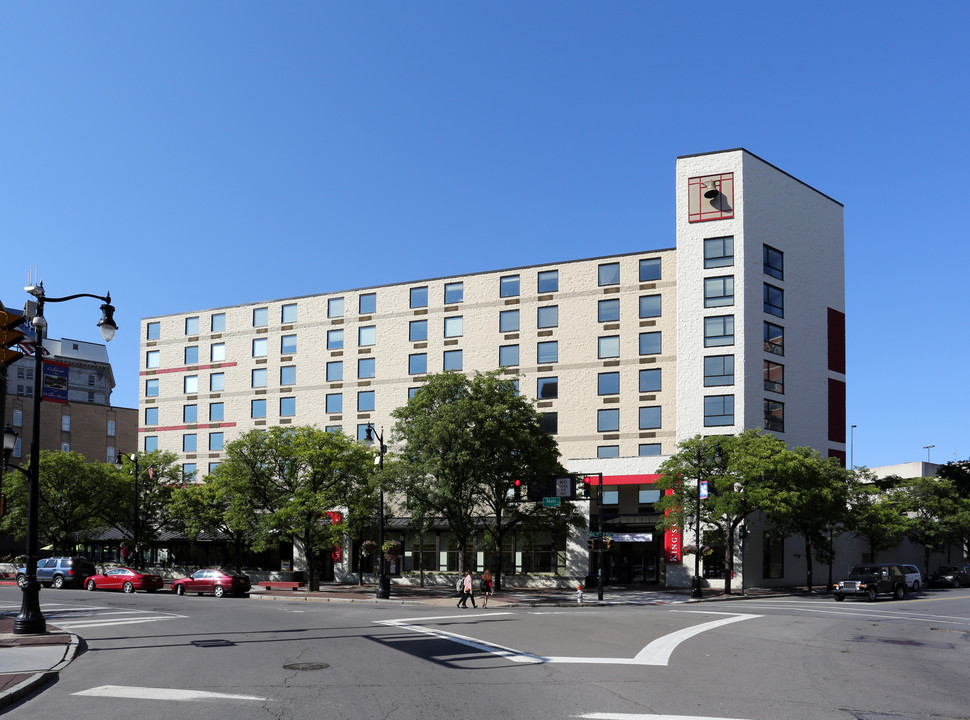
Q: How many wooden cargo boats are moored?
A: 0